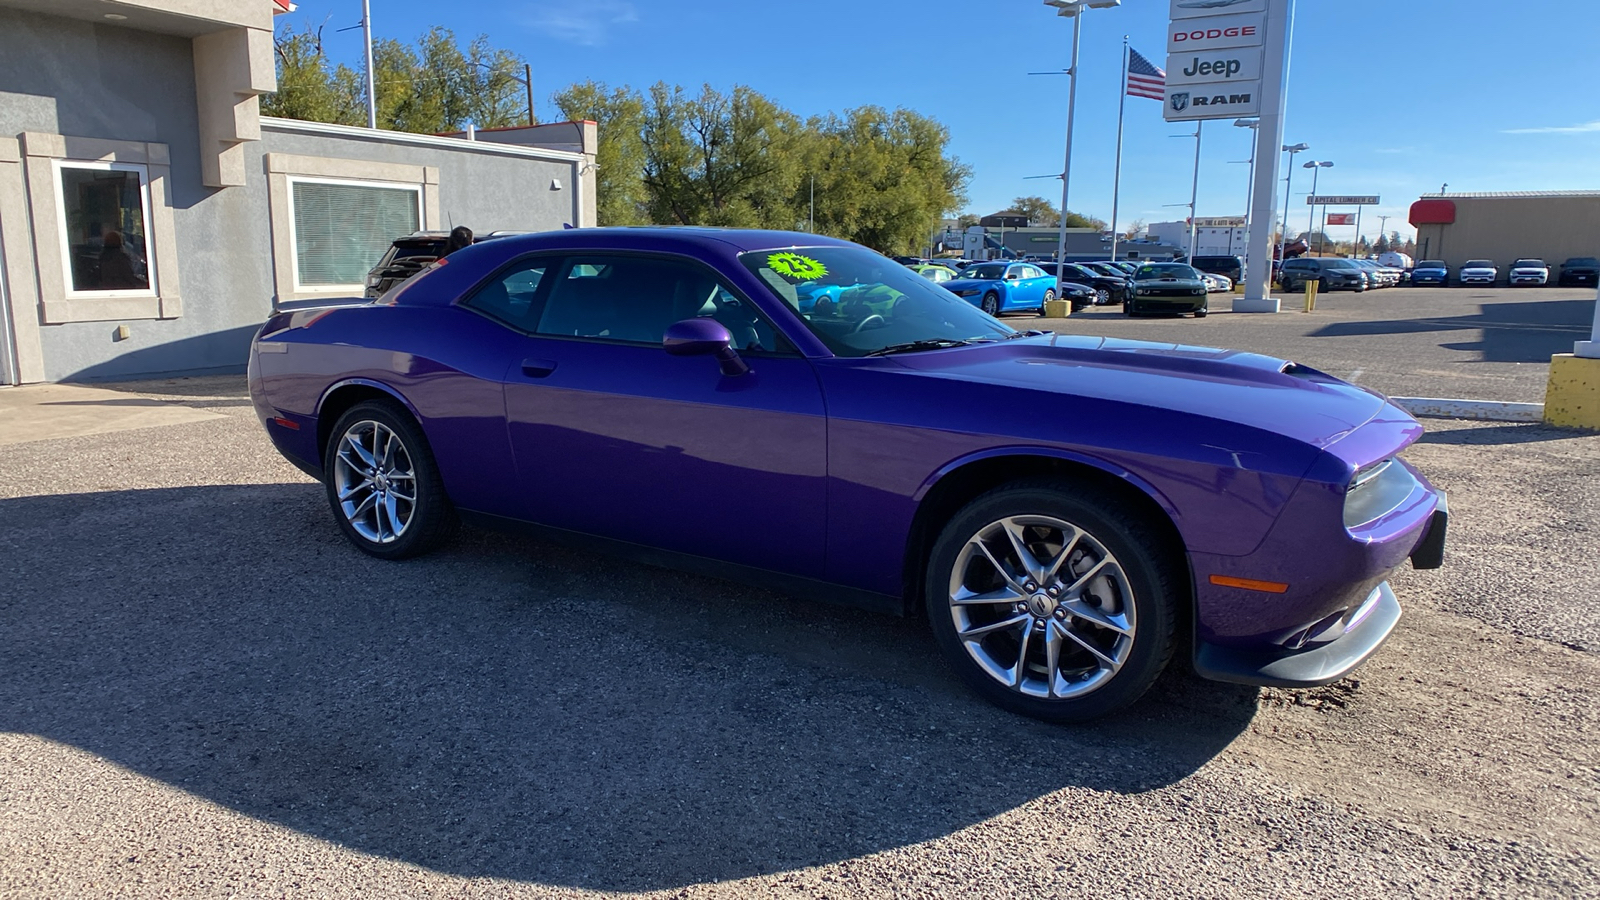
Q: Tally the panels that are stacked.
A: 4